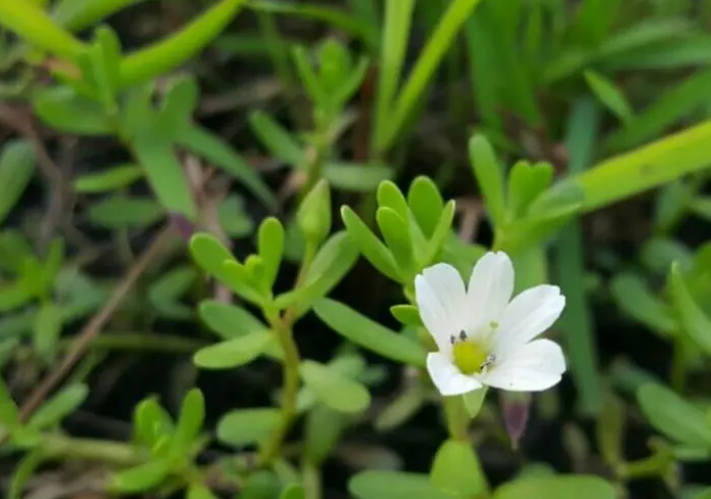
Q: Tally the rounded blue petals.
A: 0